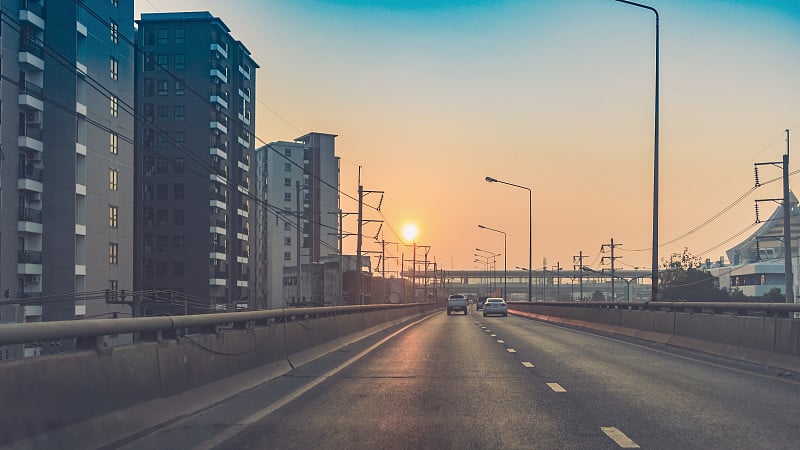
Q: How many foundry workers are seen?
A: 0